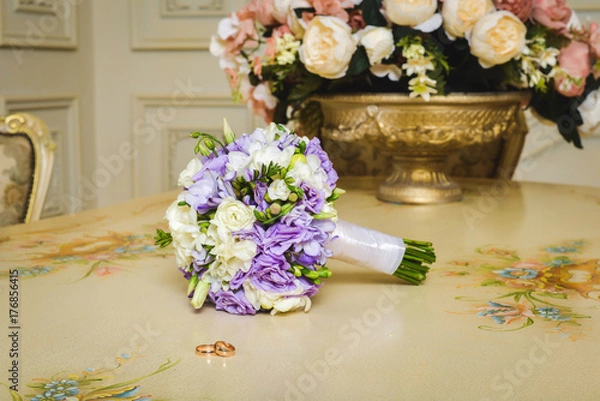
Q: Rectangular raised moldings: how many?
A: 4